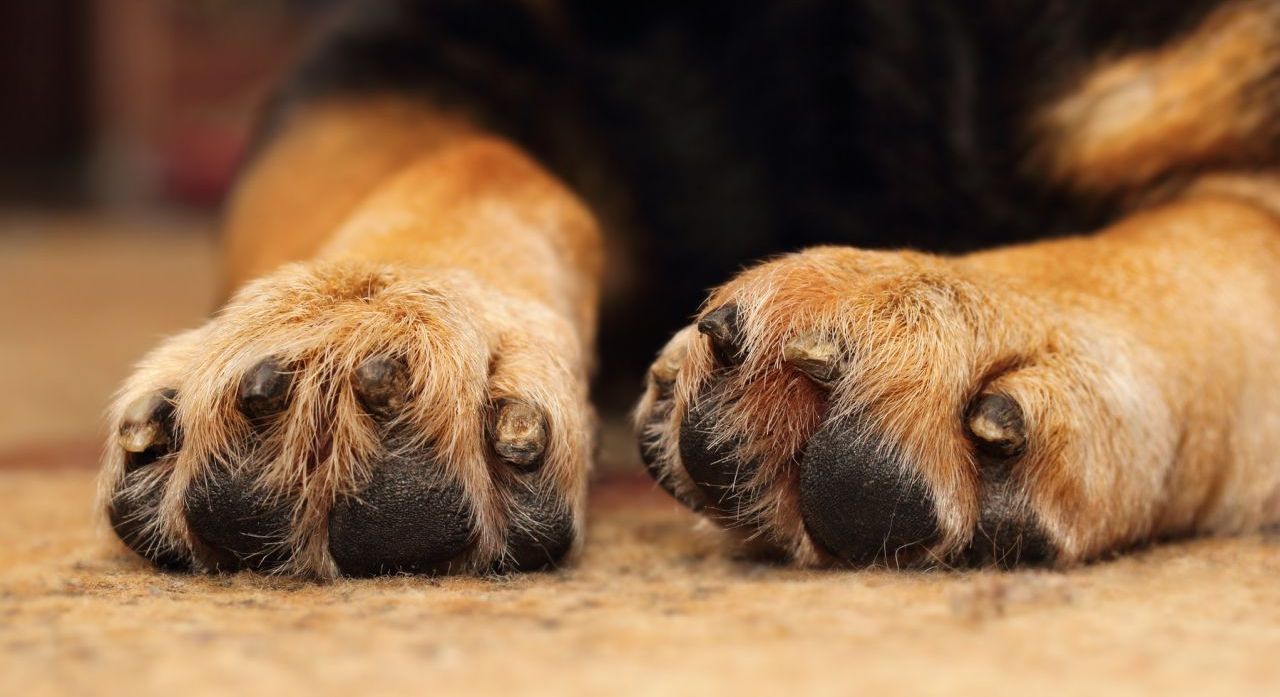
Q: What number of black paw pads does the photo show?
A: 8